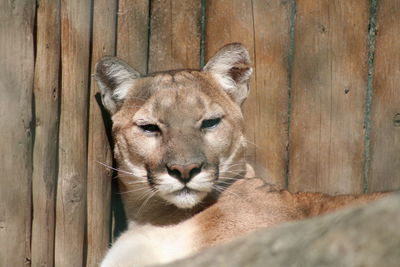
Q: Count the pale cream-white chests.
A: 1